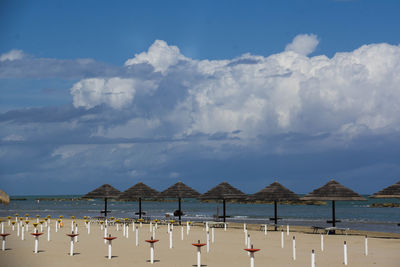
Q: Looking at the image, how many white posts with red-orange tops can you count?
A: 7